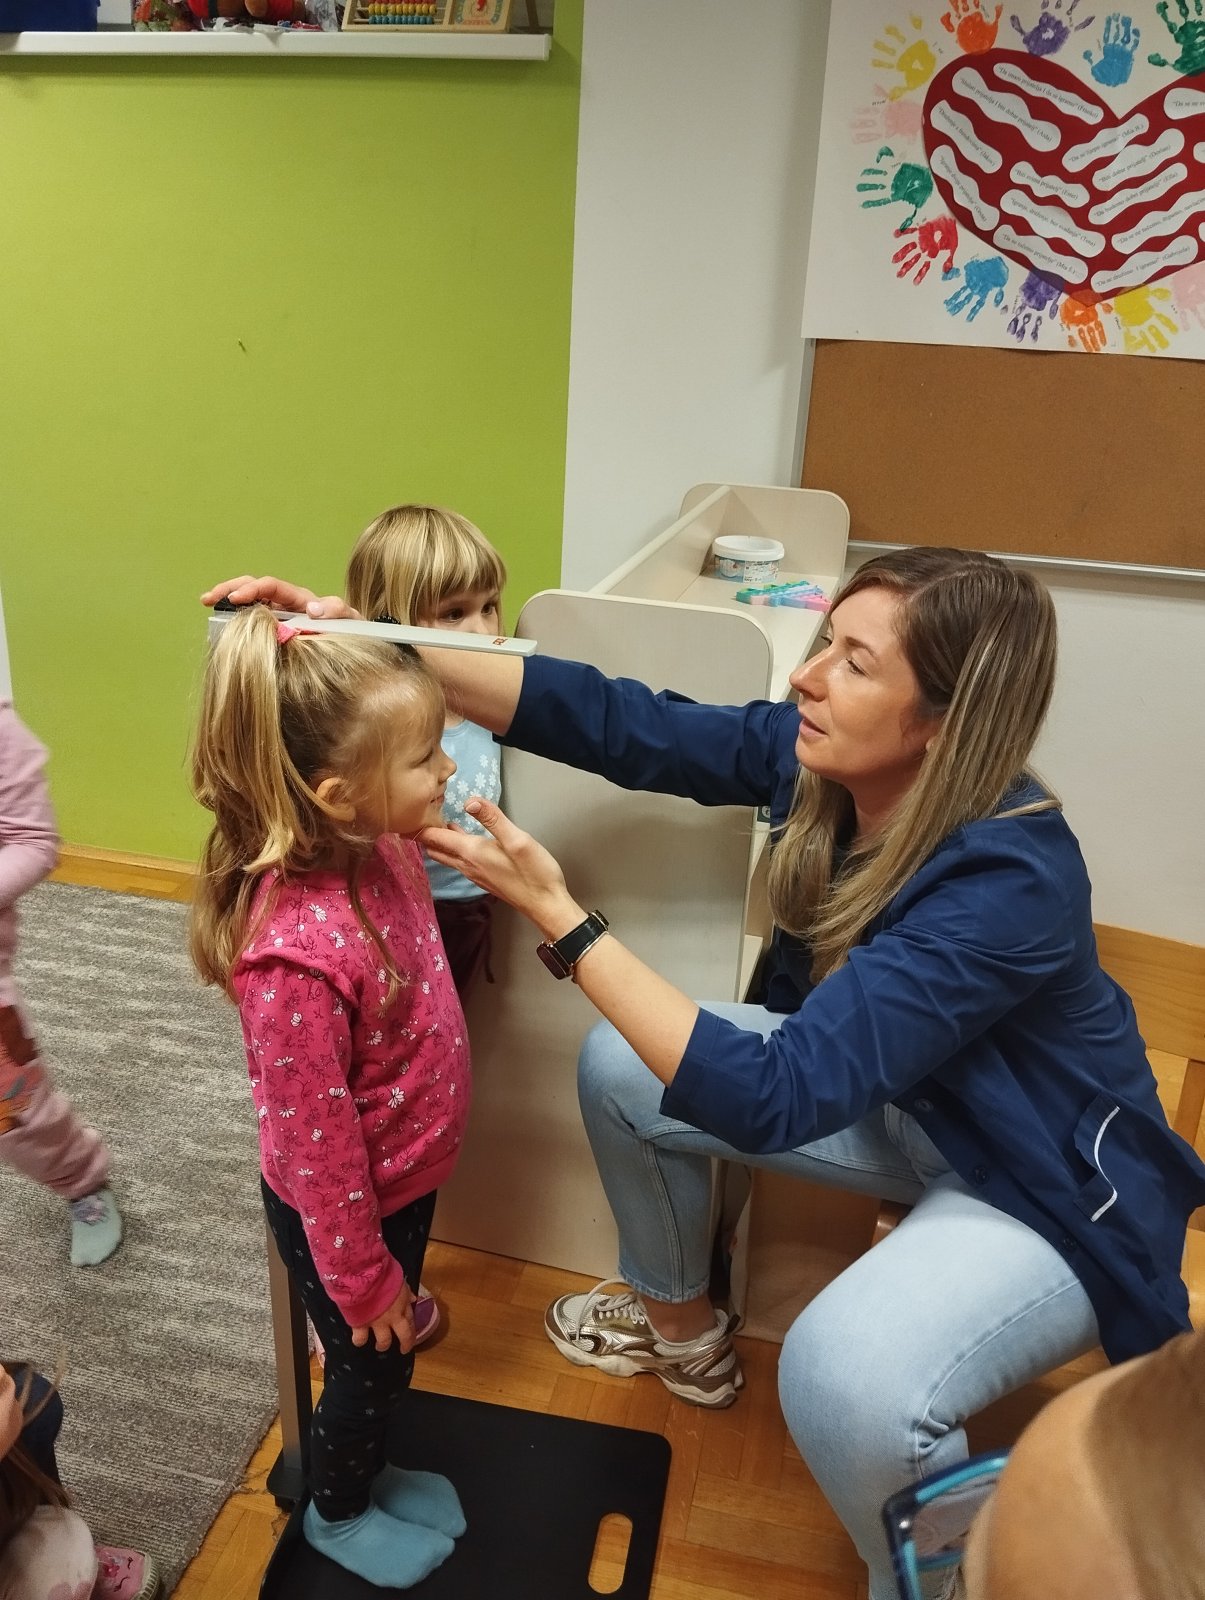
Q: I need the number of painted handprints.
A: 13